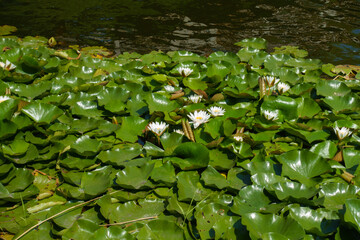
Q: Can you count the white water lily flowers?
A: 14